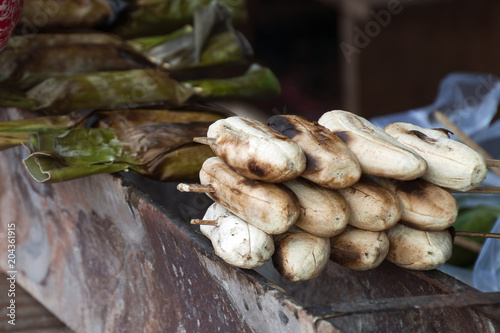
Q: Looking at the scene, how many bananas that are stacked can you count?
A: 12